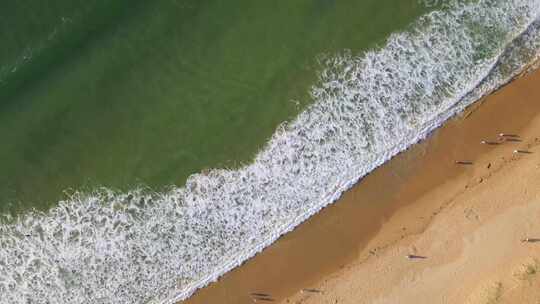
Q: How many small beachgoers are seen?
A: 10